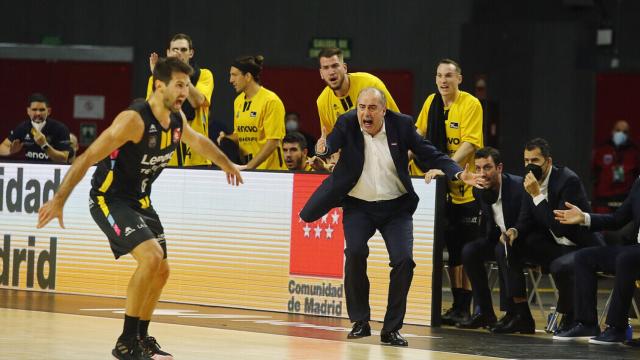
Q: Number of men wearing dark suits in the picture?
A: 4